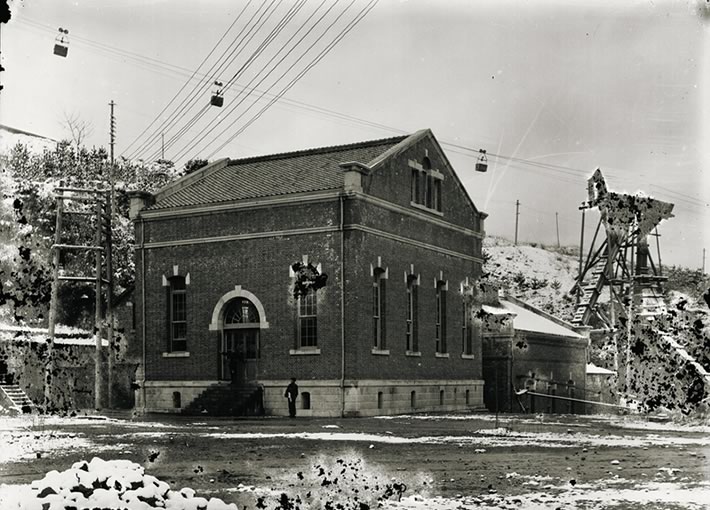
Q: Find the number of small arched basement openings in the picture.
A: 6